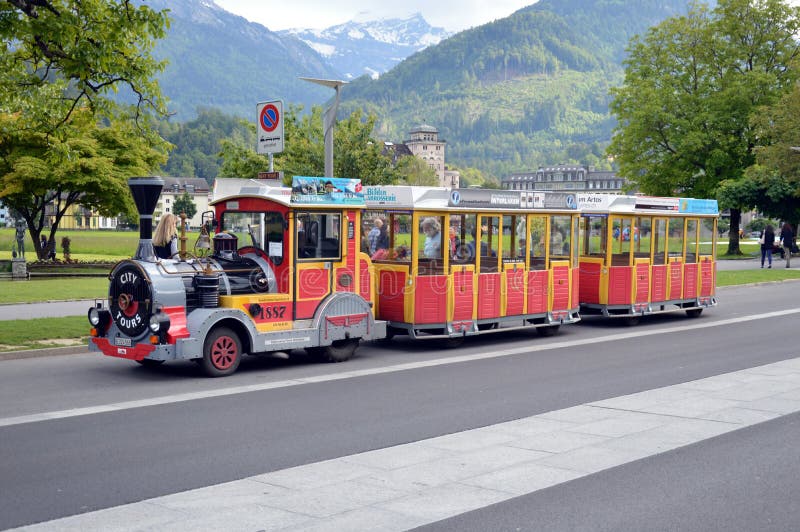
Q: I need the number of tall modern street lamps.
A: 1